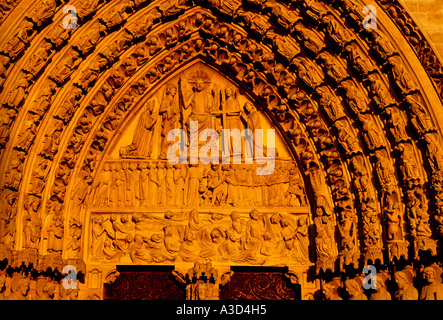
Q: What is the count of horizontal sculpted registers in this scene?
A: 3